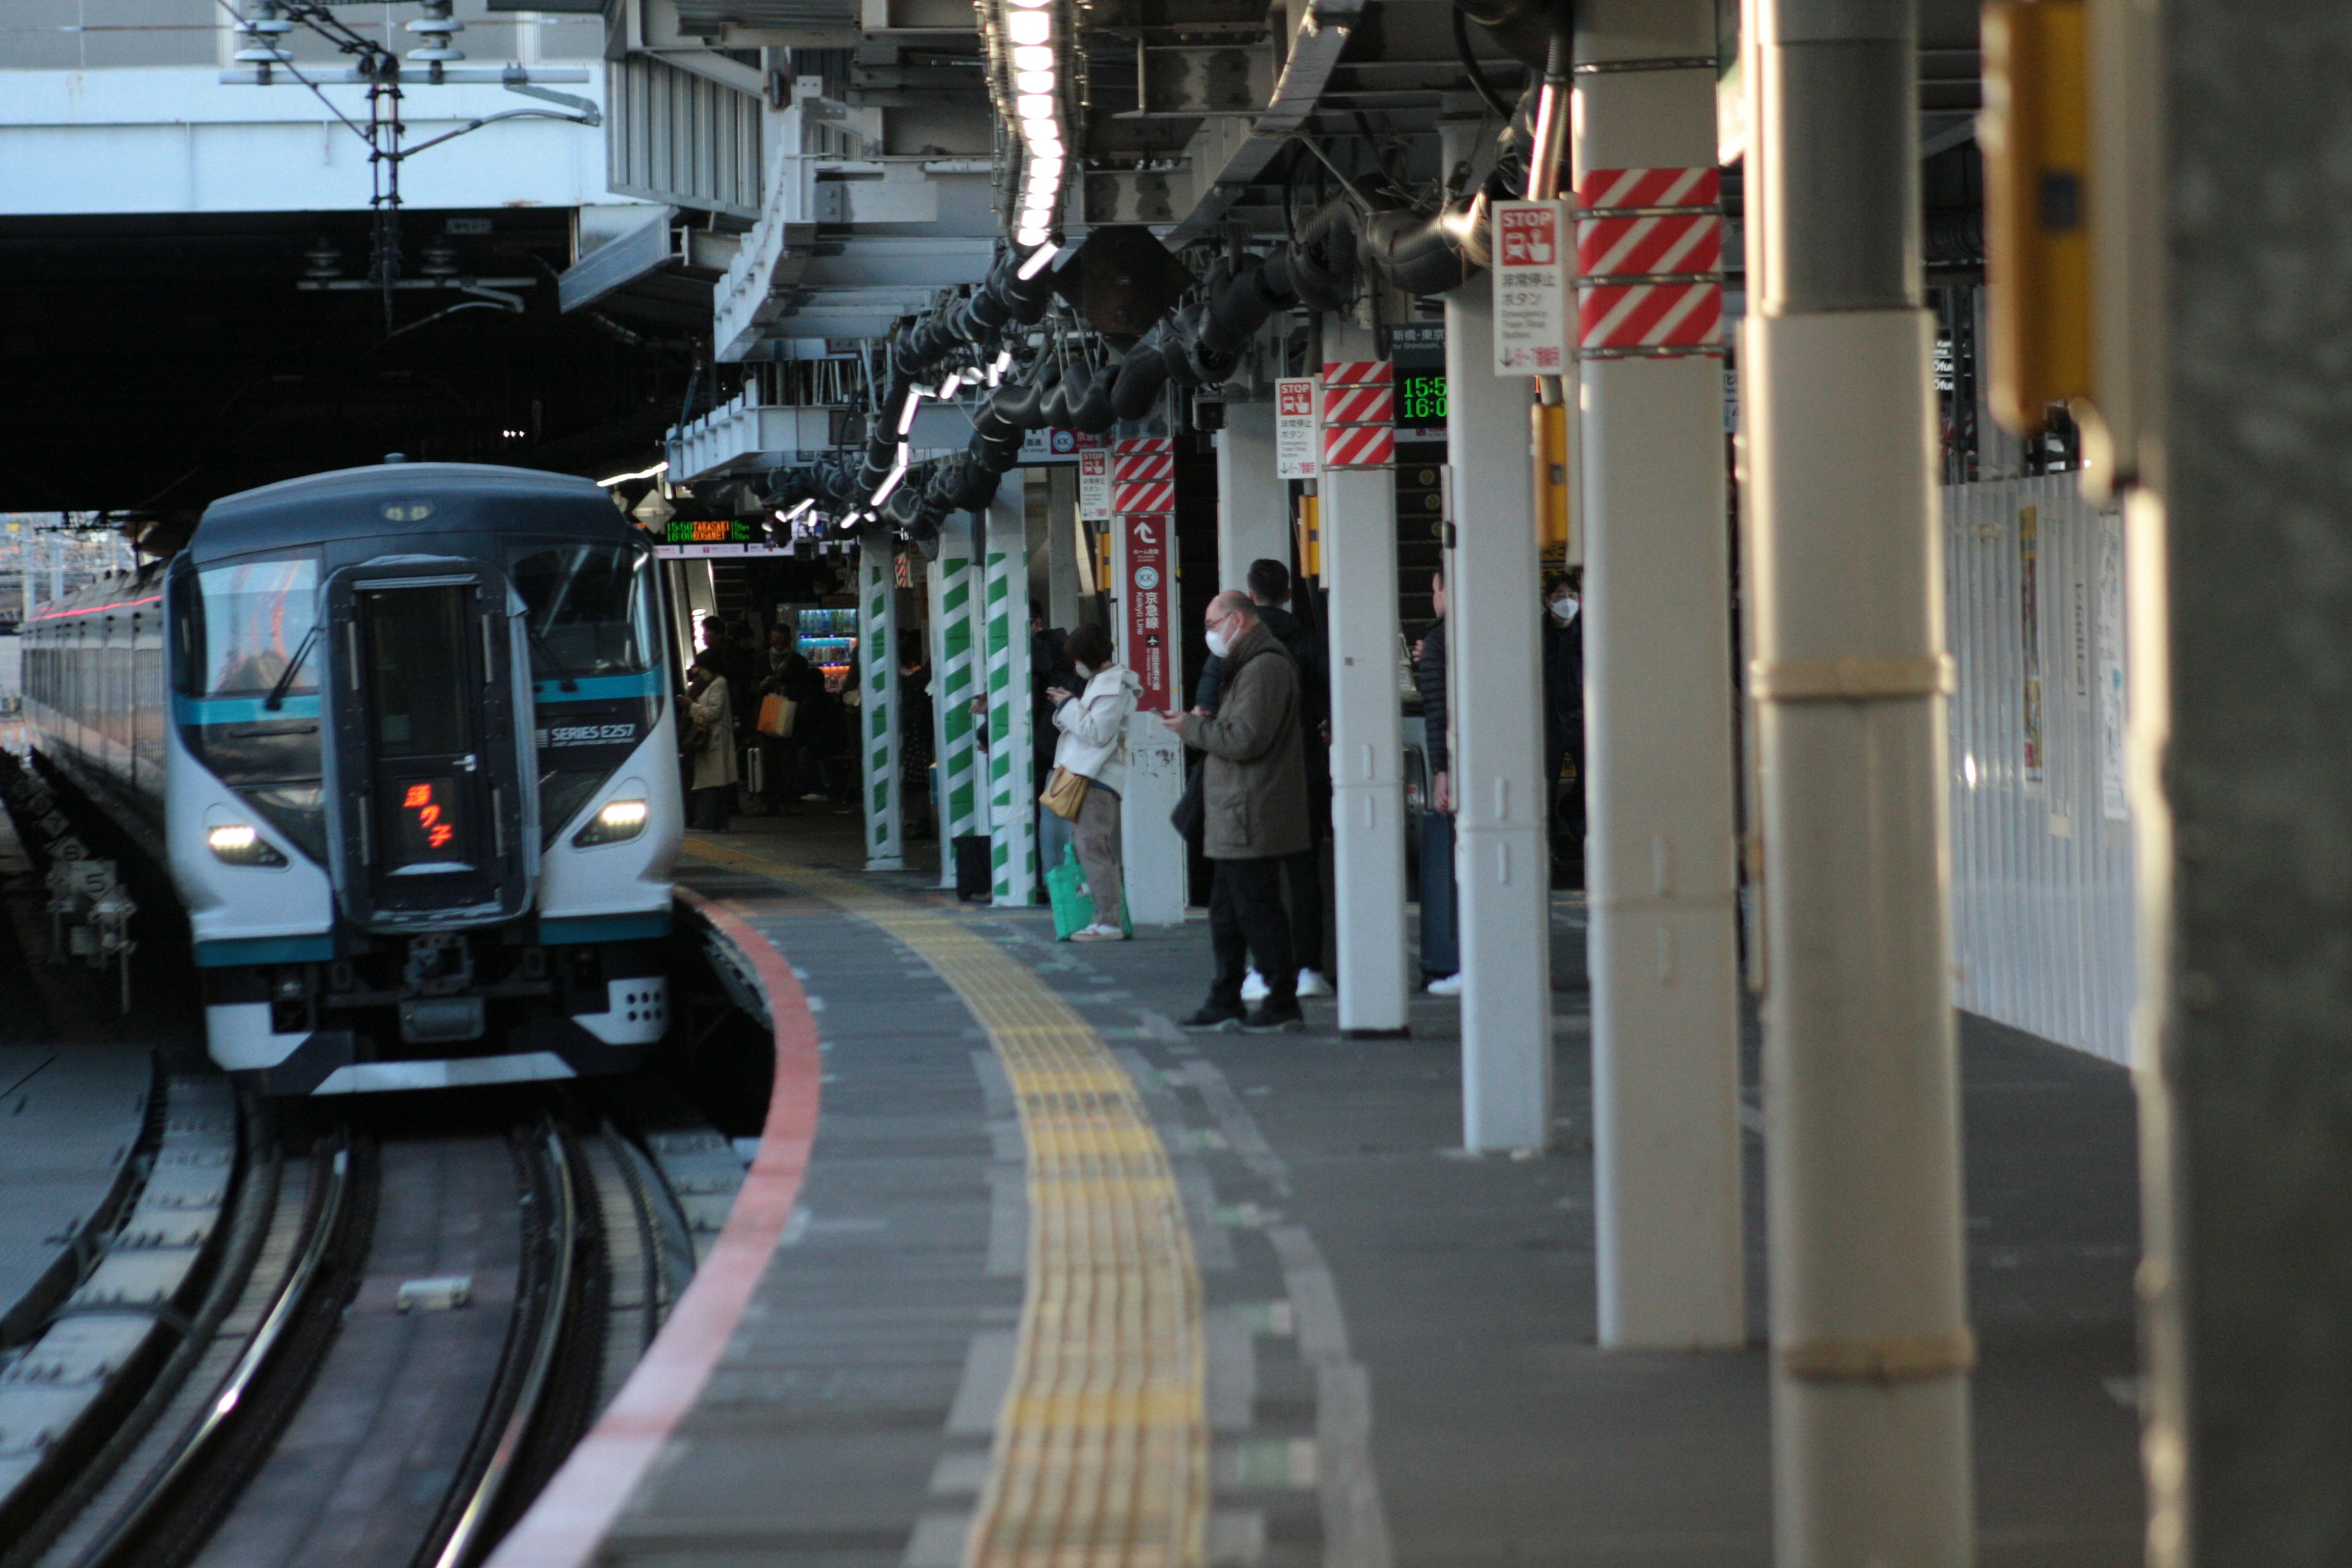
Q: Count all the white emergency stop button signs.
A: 3